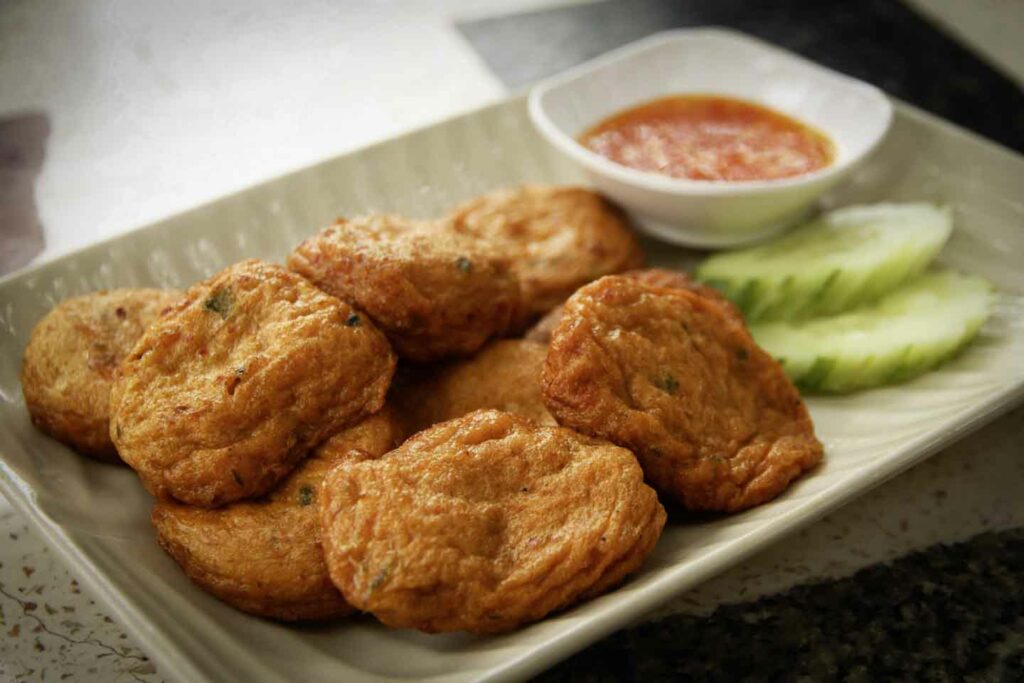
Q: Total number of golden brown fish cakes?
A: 9